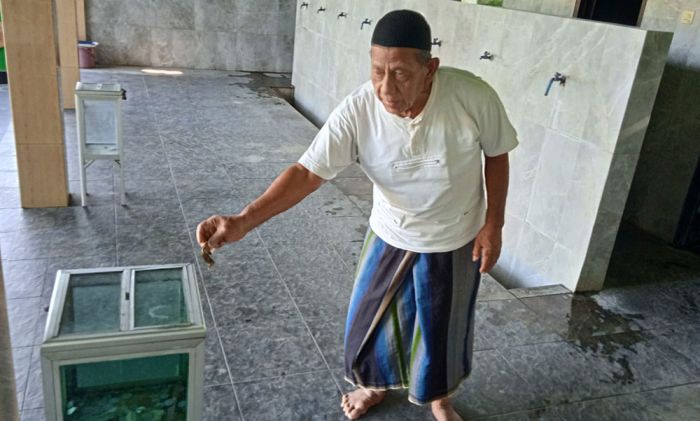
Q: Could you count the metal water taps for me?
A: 7